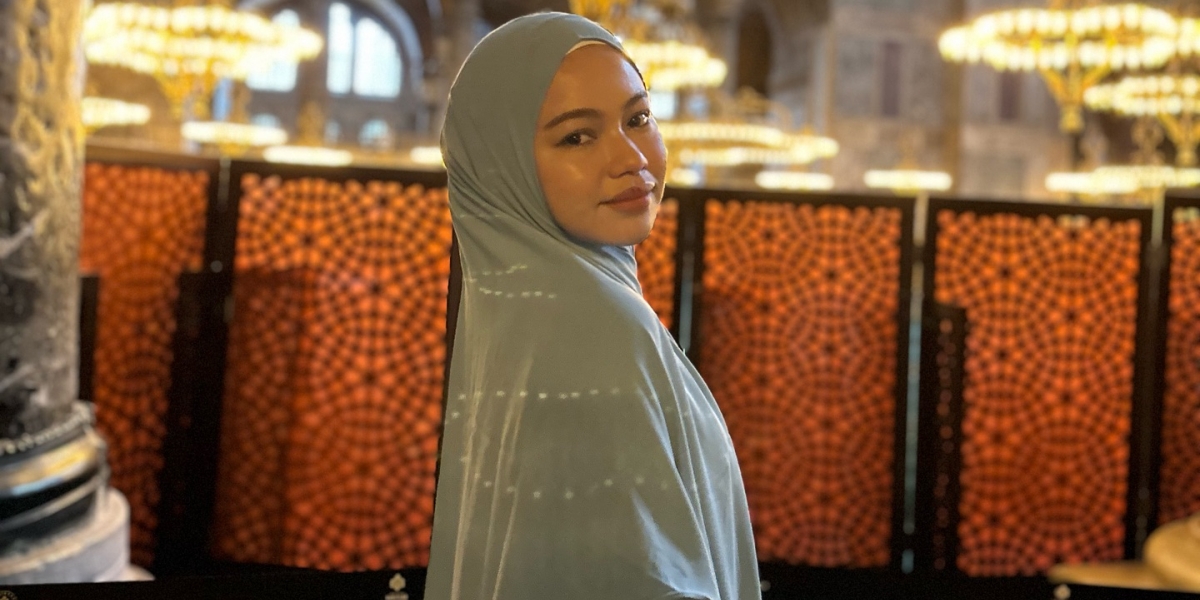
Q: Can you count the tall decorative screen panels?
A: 6